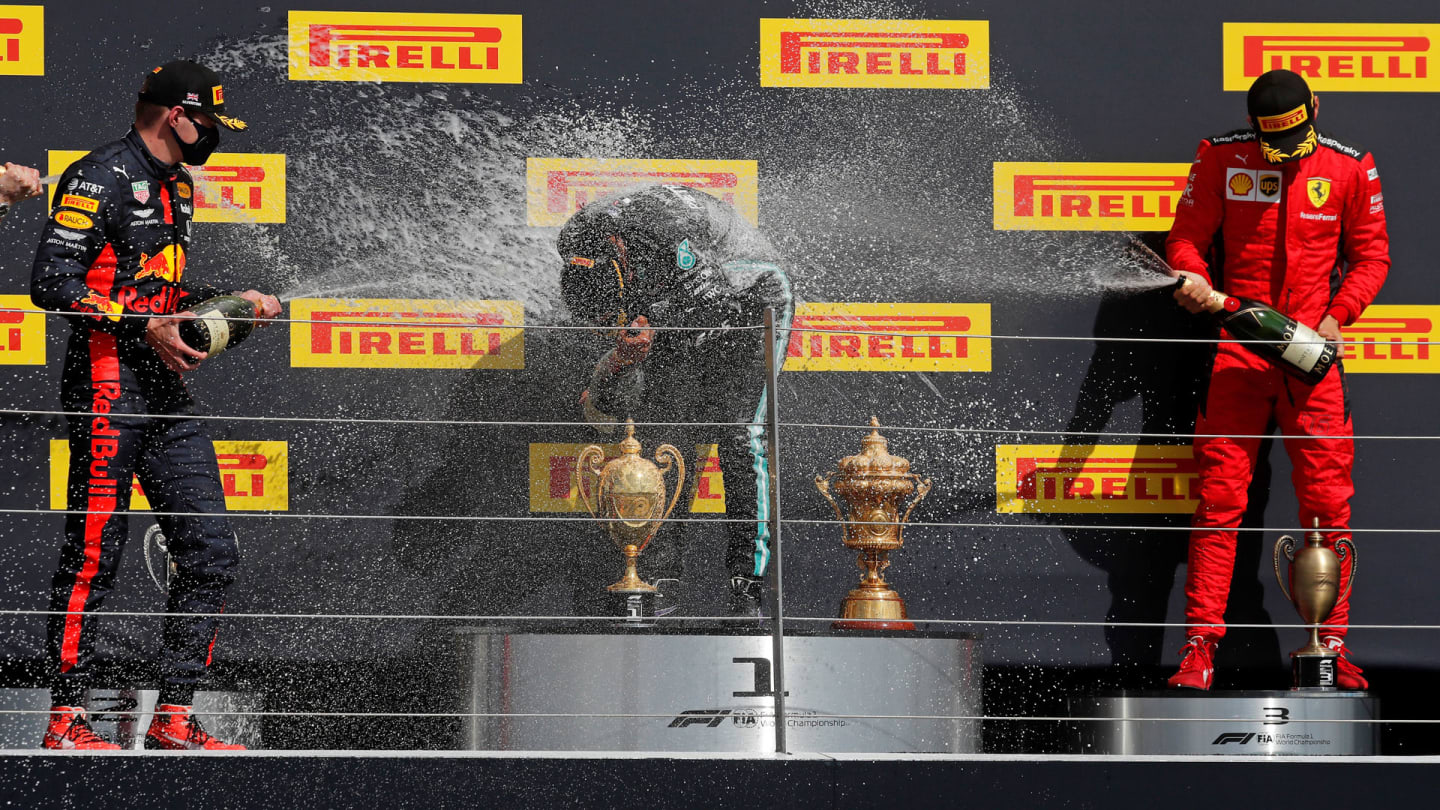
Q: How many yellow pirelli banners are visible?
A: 14